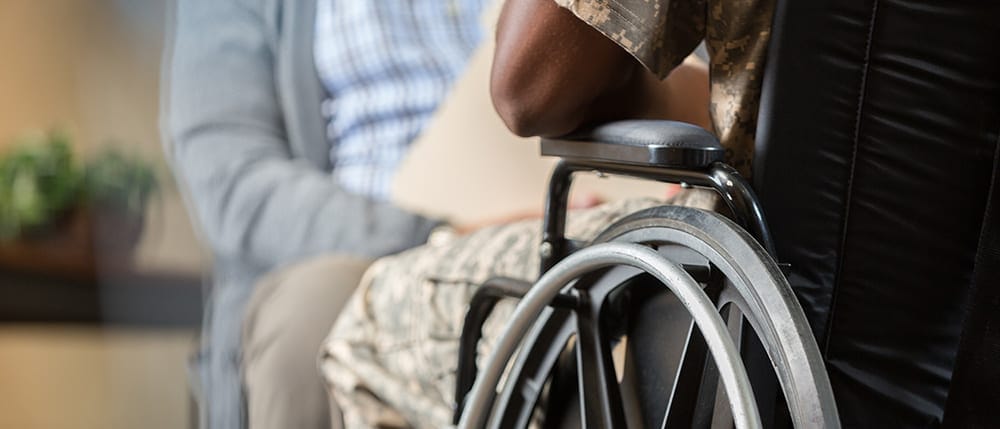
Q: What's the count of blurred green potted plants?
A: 2